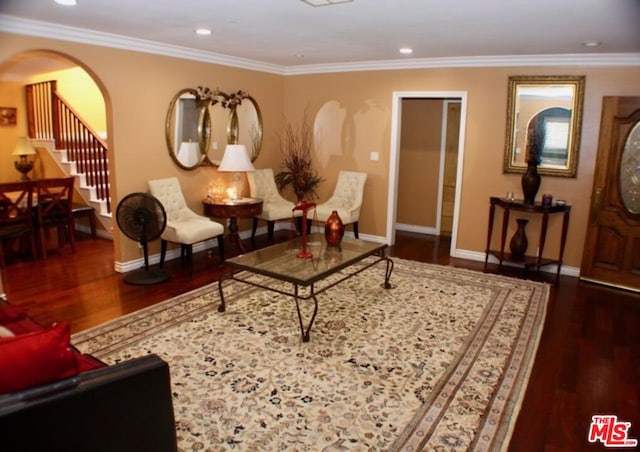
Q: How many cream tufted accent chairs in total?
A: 3